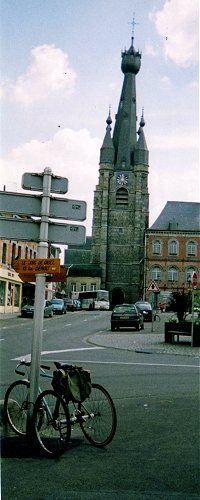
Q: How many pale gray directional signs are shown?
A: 3